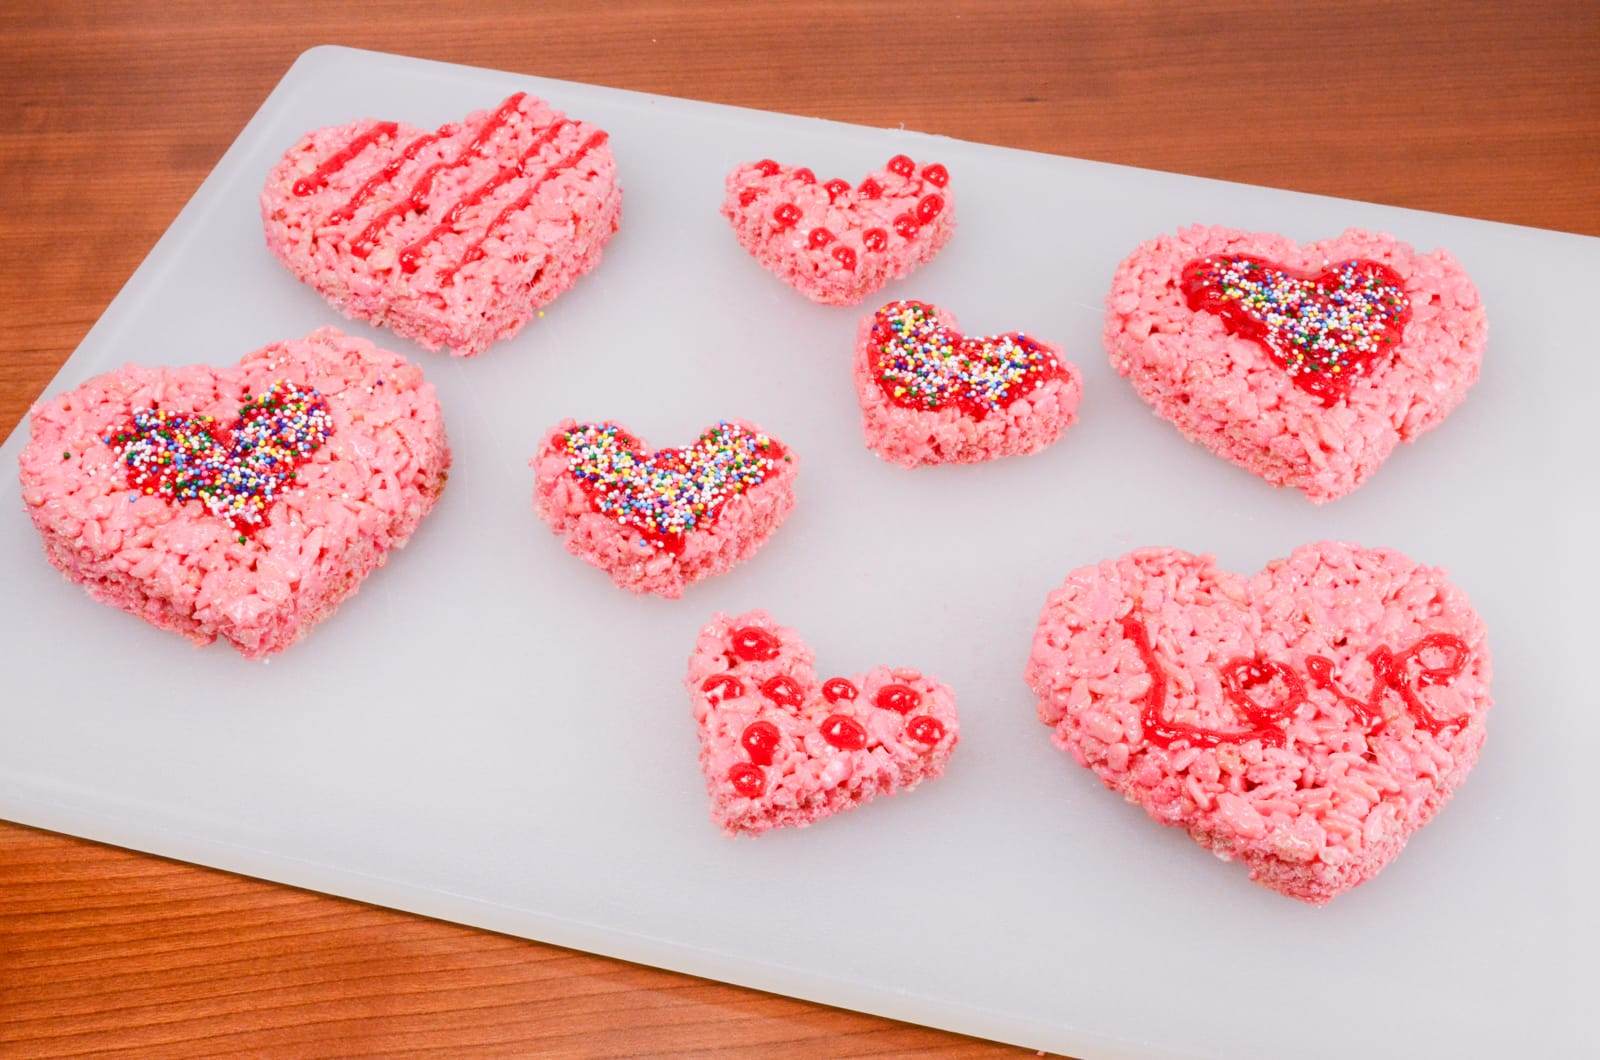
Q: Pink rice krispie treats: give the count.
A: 8